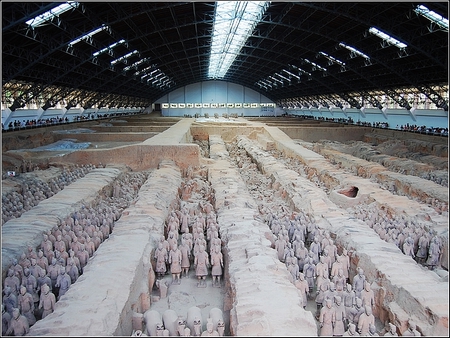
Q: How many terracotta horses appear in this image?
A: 4